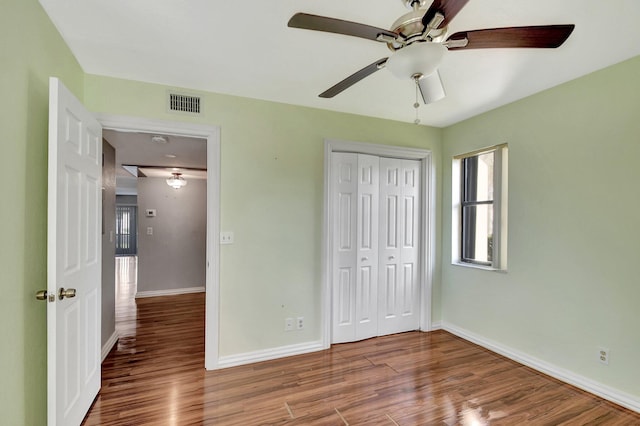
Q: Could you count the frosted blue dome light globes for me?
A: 0